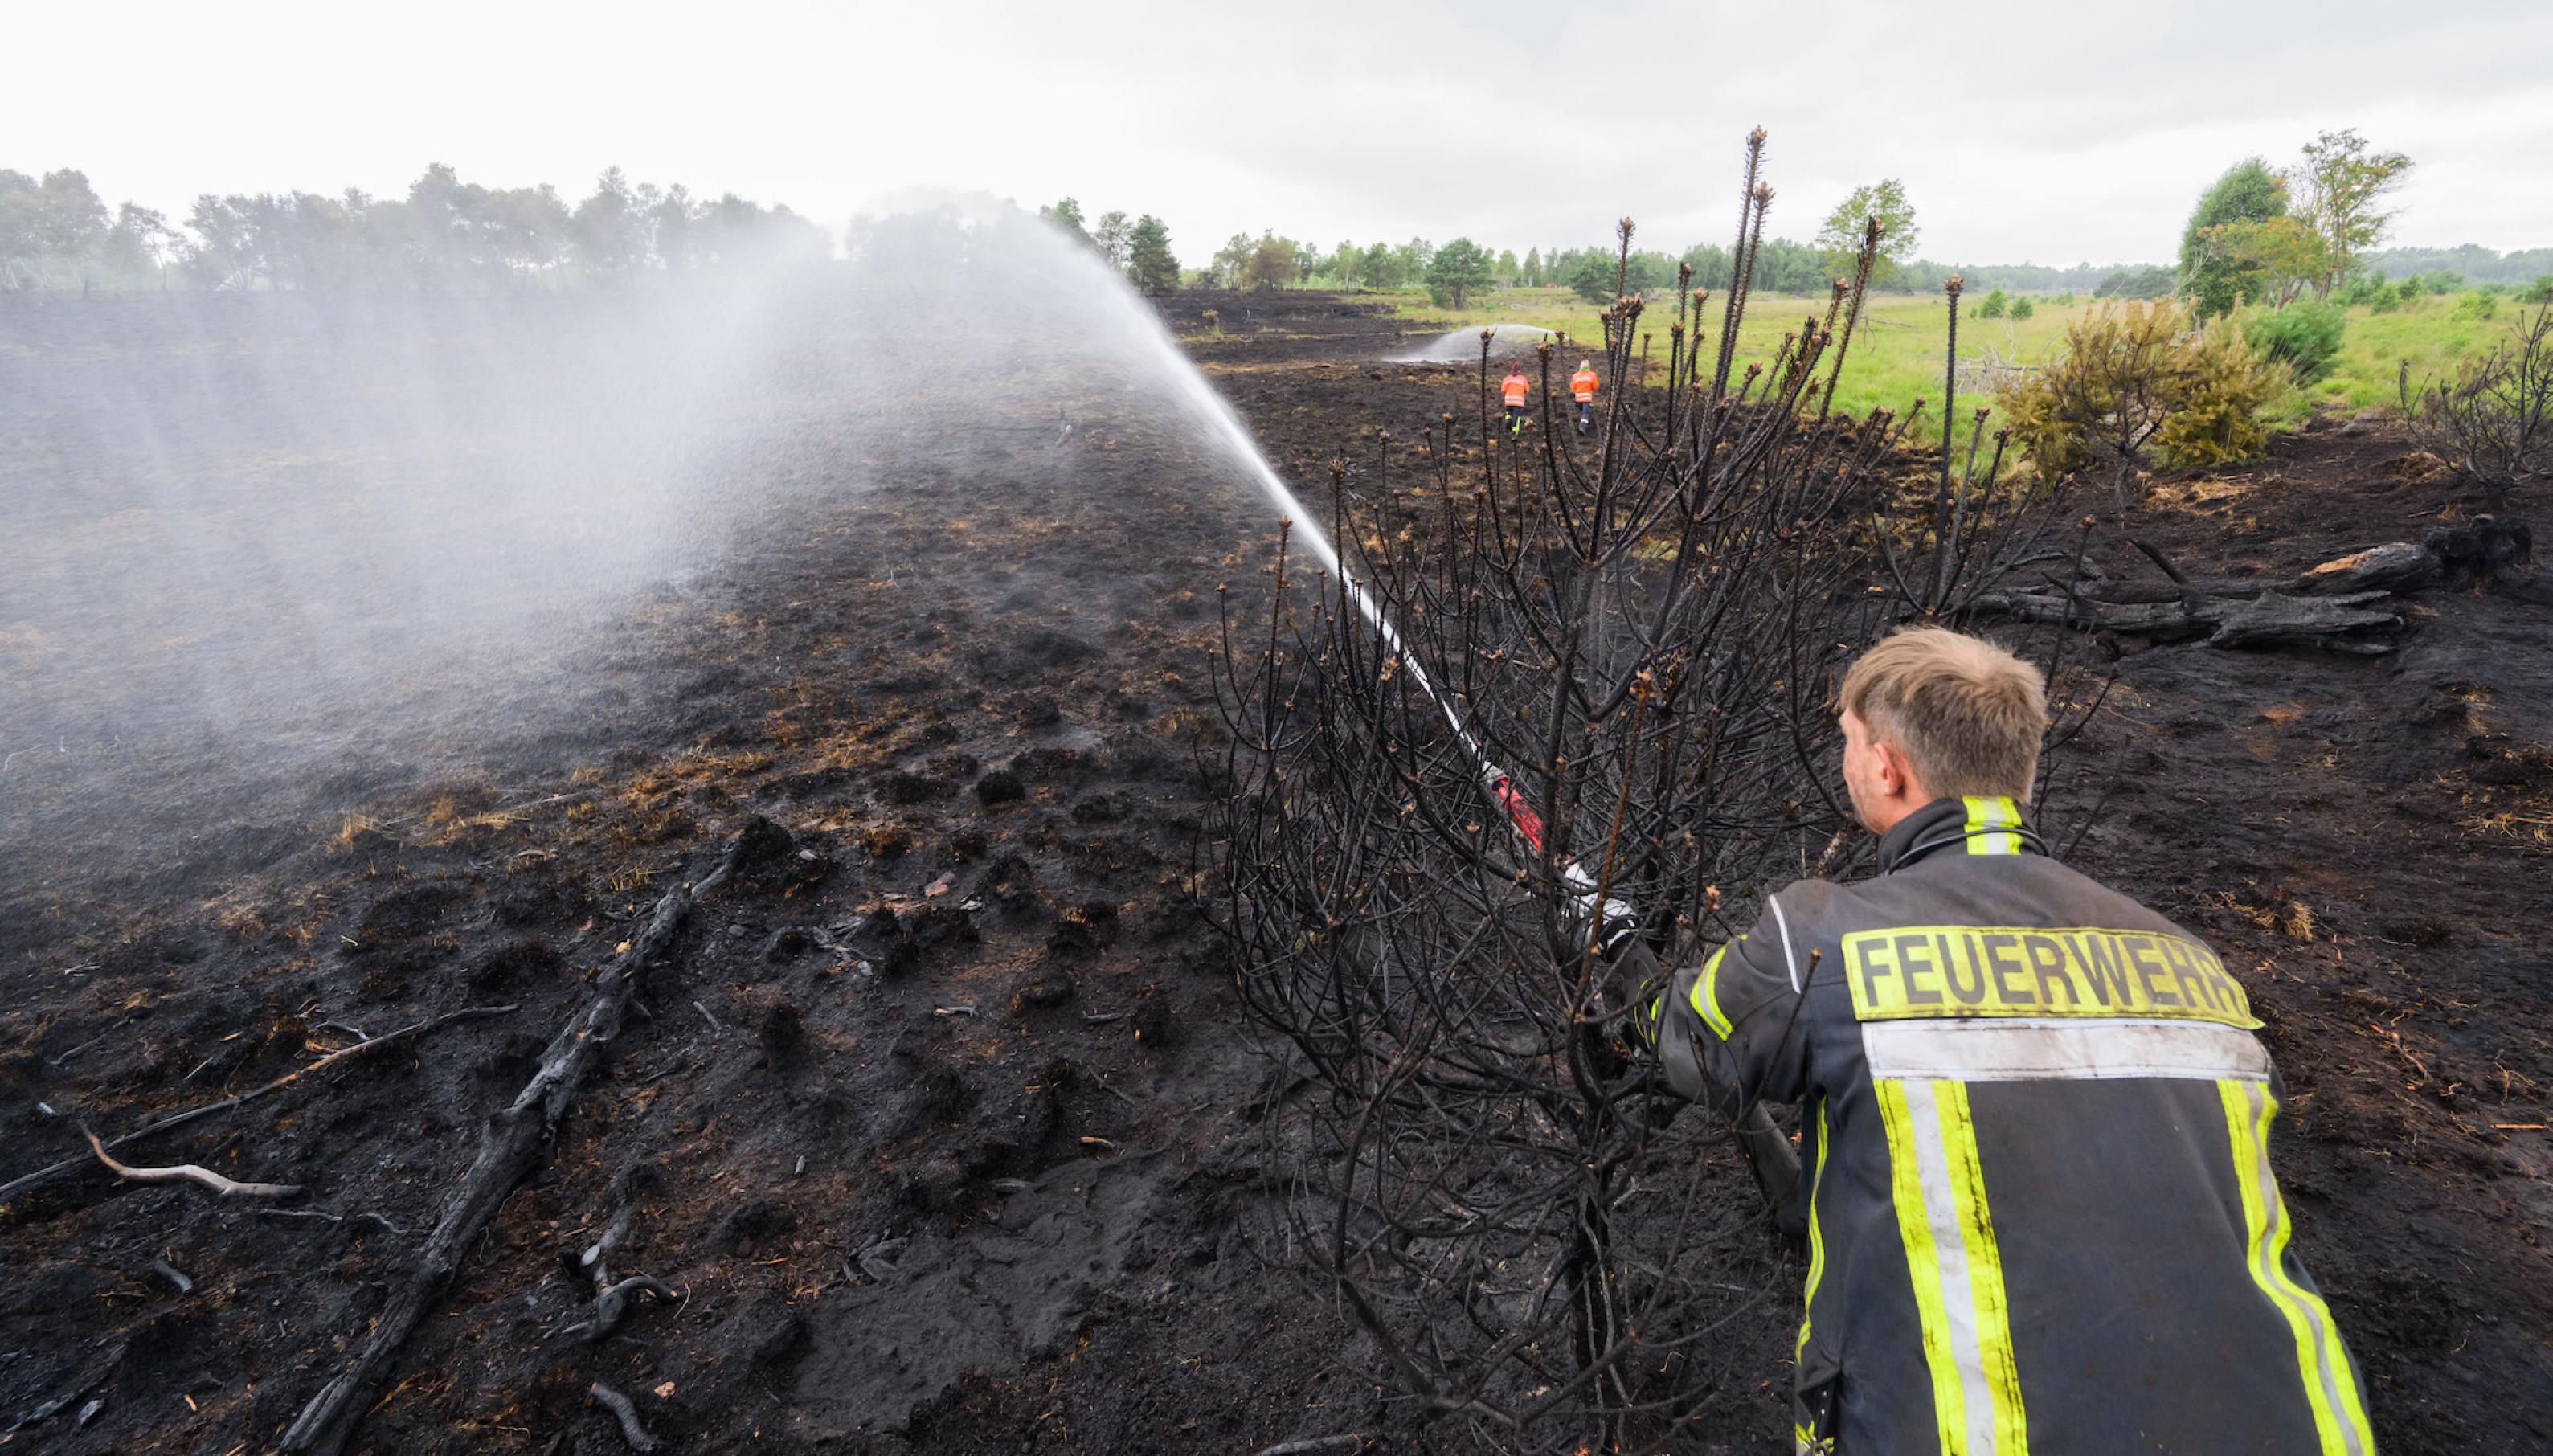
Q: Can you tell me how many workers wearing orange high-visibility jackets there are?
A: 2